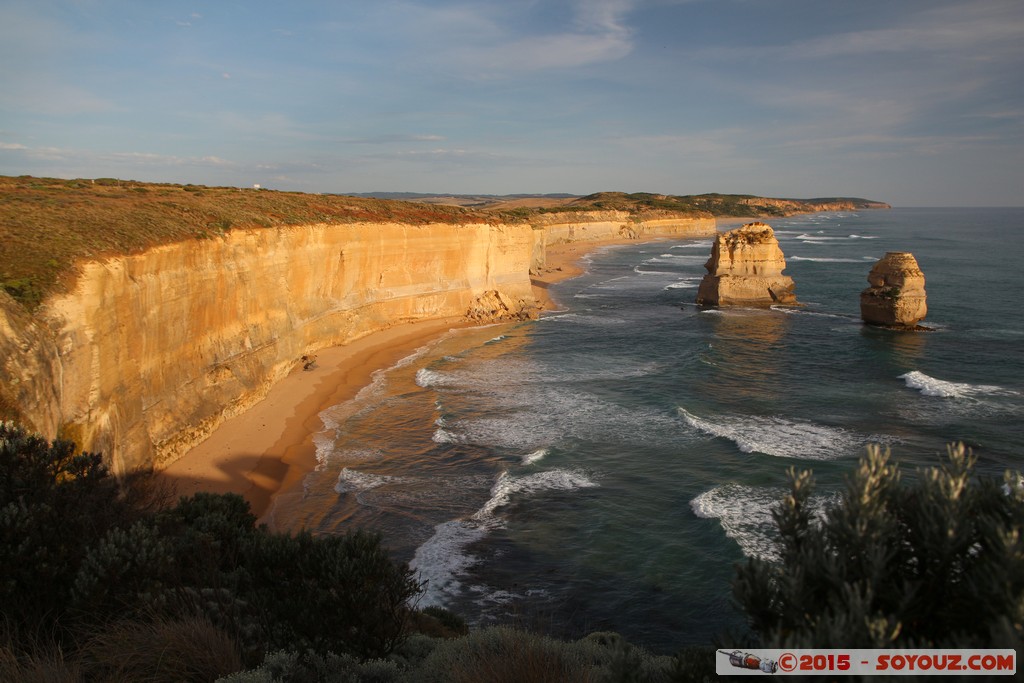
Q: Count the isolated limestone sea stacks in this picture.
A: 2